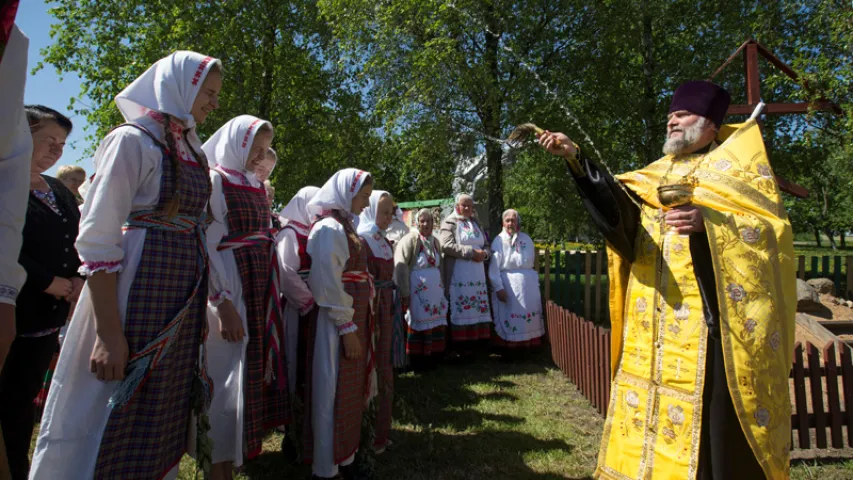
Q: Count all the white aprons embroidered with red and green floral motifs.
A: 3